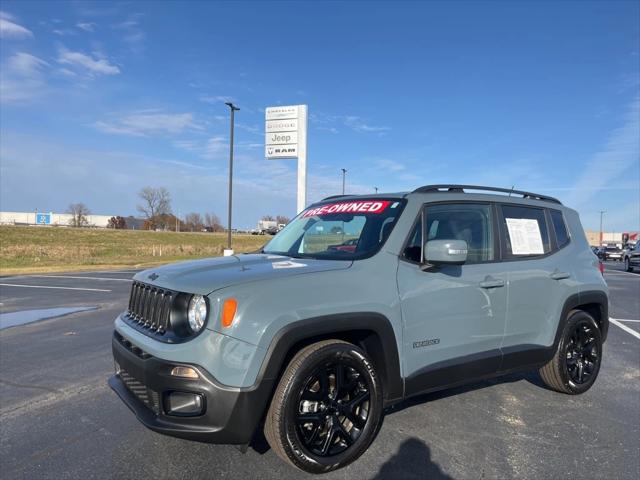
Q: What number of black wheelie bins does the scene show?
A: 0